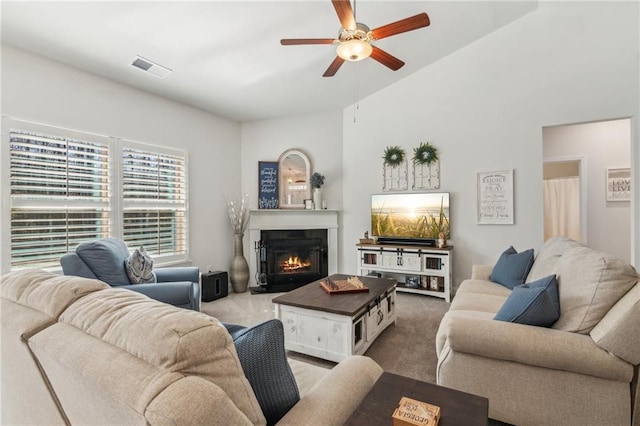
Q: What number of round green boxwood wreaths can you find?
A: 2